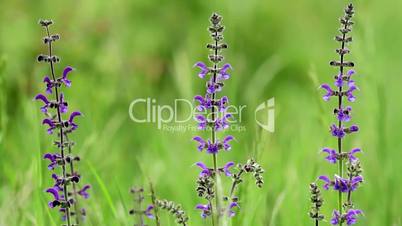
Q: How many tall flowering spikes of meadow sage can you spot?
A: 3